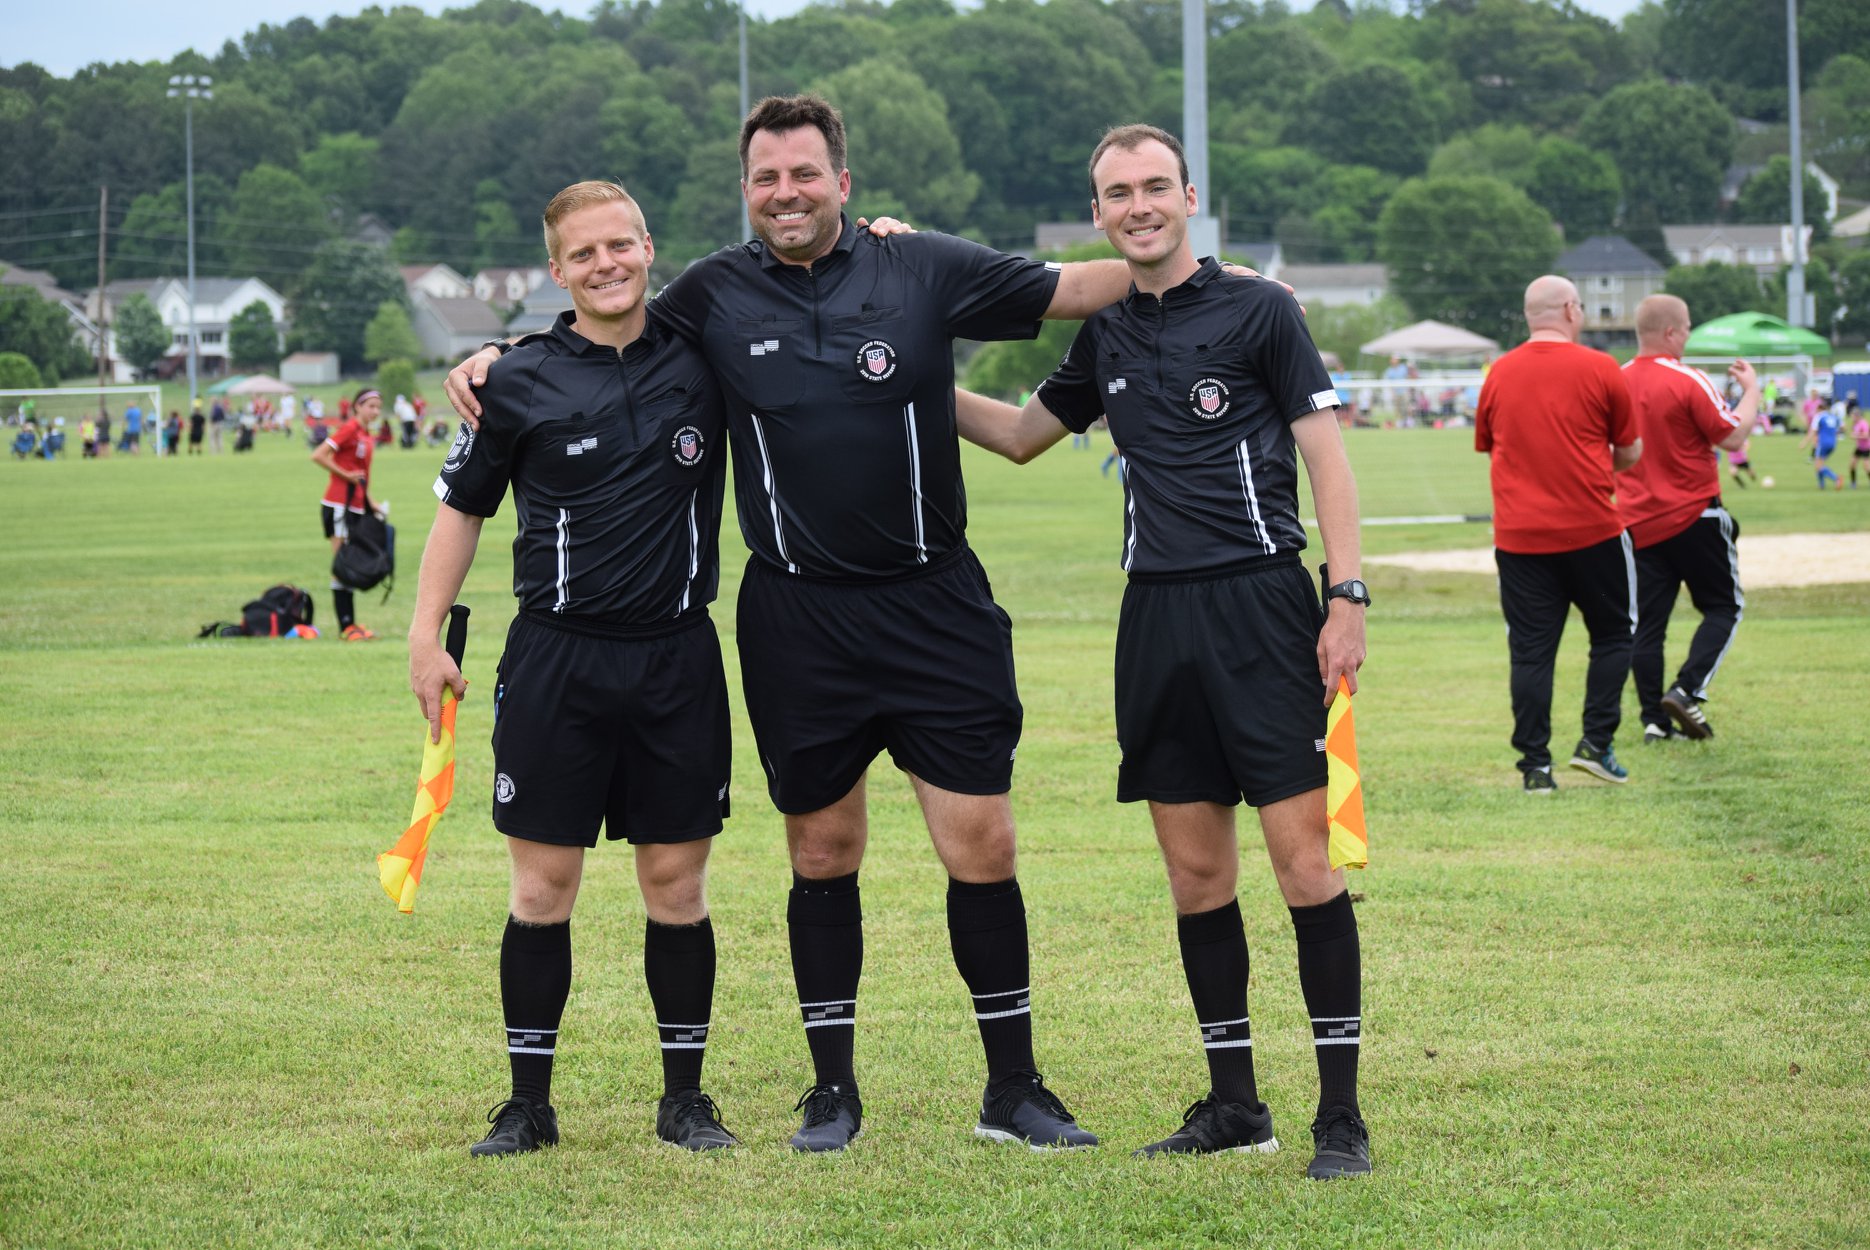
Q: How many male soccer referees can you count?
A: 3